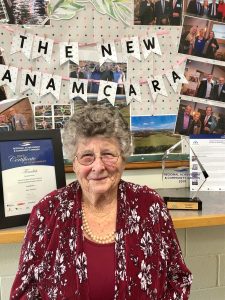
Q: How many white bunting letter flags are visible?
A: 14